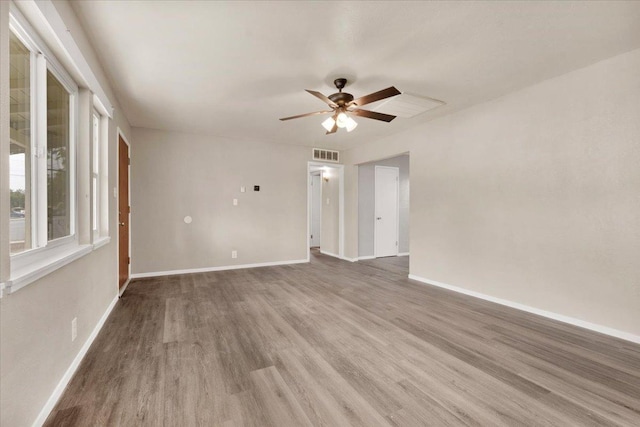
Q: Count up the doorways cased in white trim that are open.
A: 1